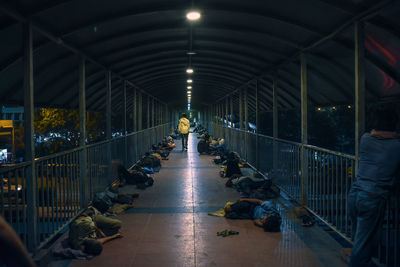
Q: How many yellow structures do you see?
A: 1